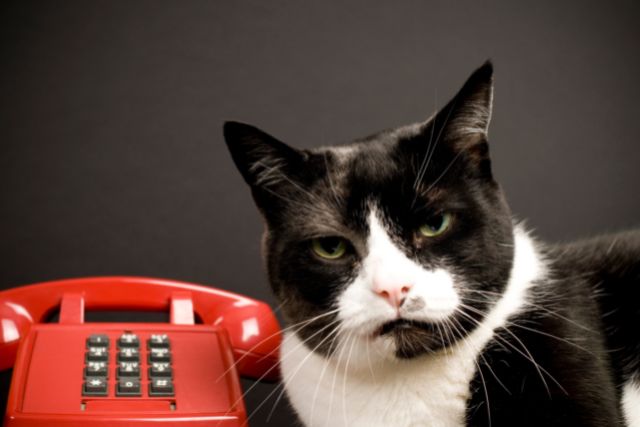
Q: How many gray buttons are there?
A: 12